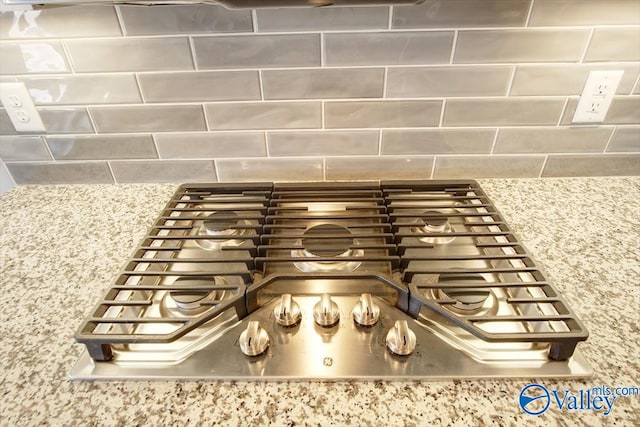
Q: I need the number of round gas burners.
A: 5